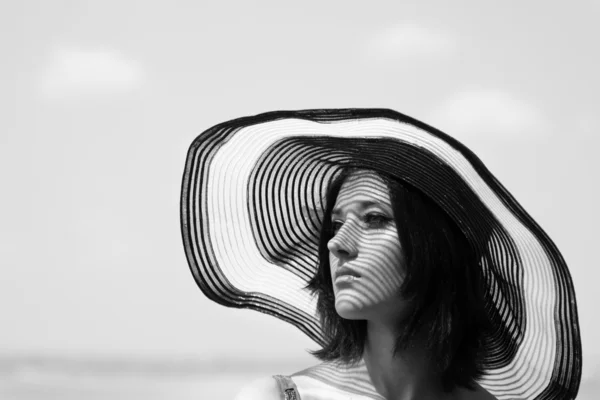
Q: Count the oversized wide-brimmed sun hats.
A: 1